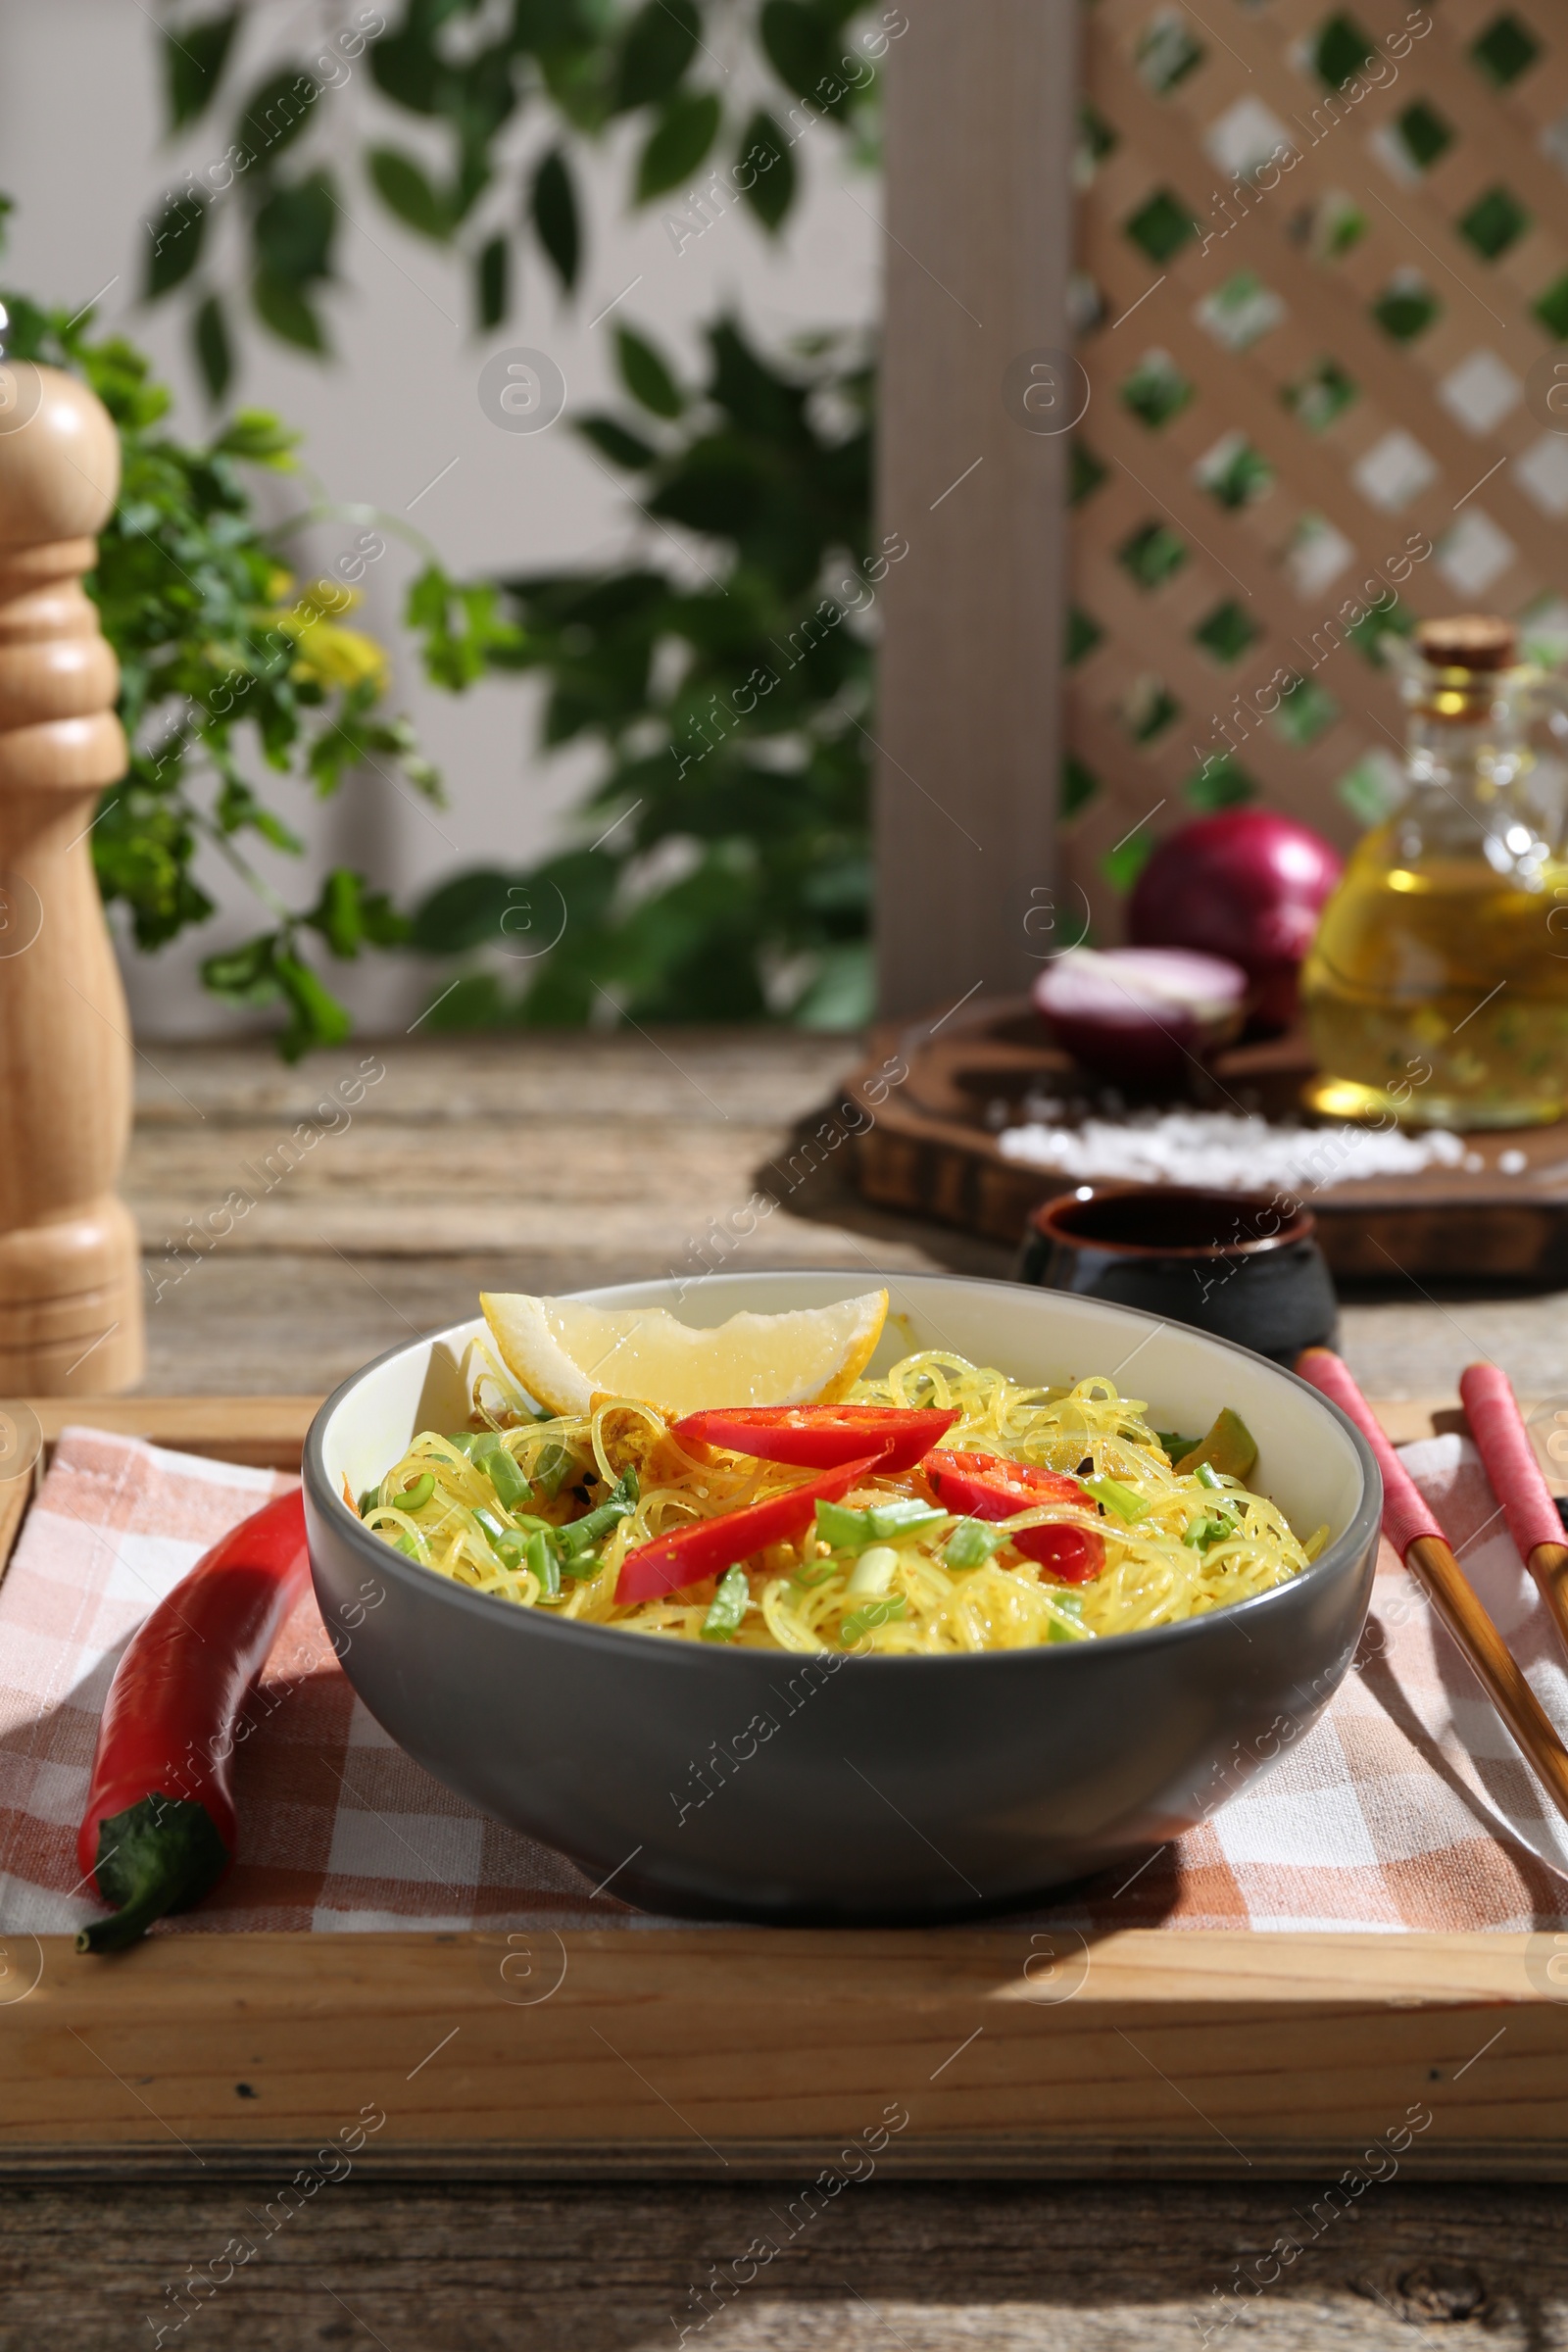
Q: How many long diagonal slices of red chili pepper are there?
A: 3